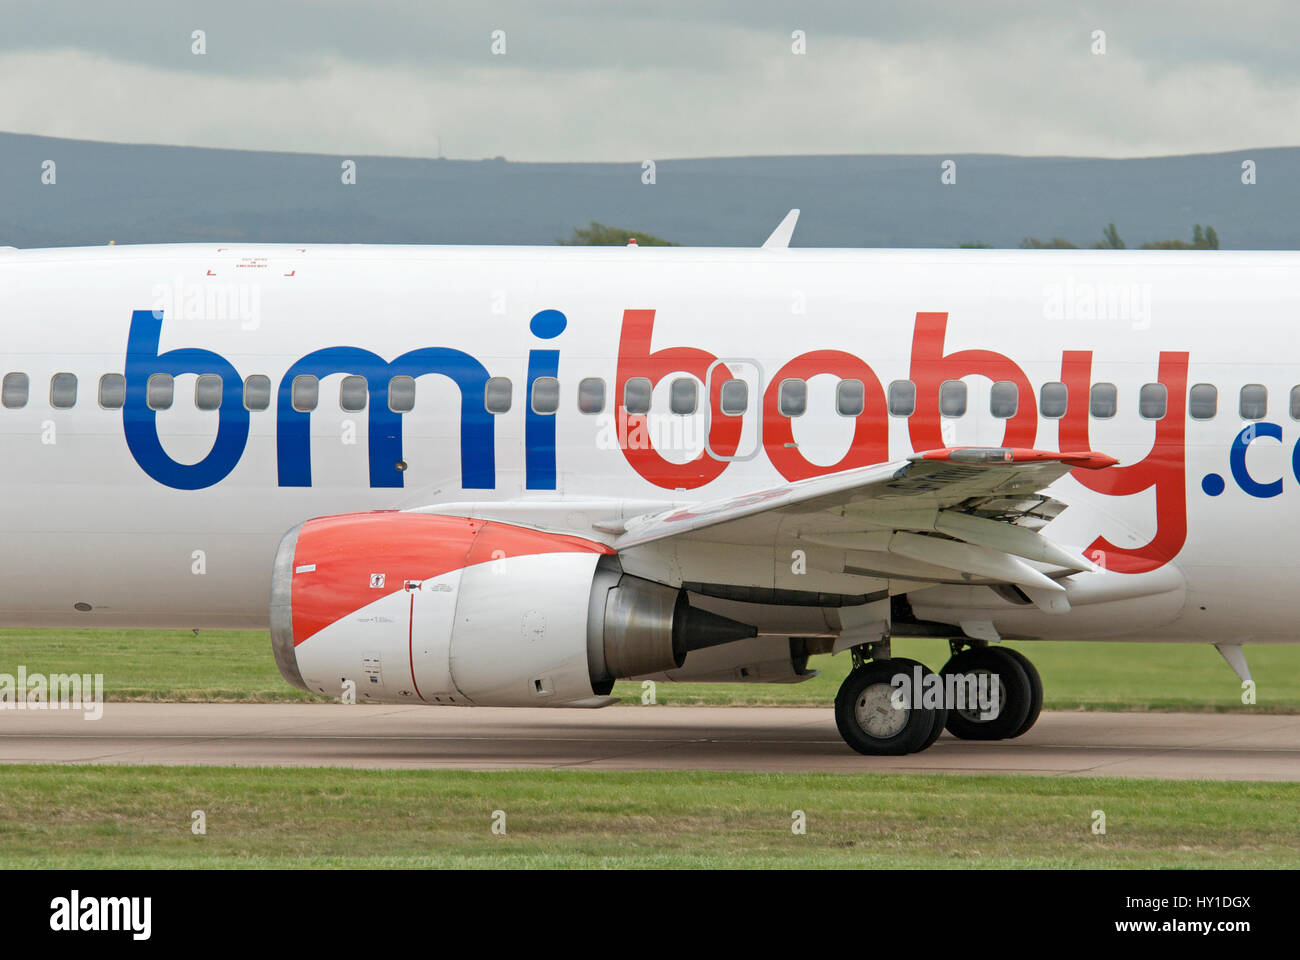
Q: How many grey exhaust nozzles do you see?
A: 1